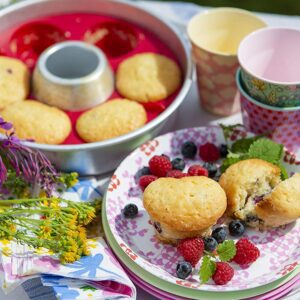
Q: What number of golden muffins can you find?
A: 6